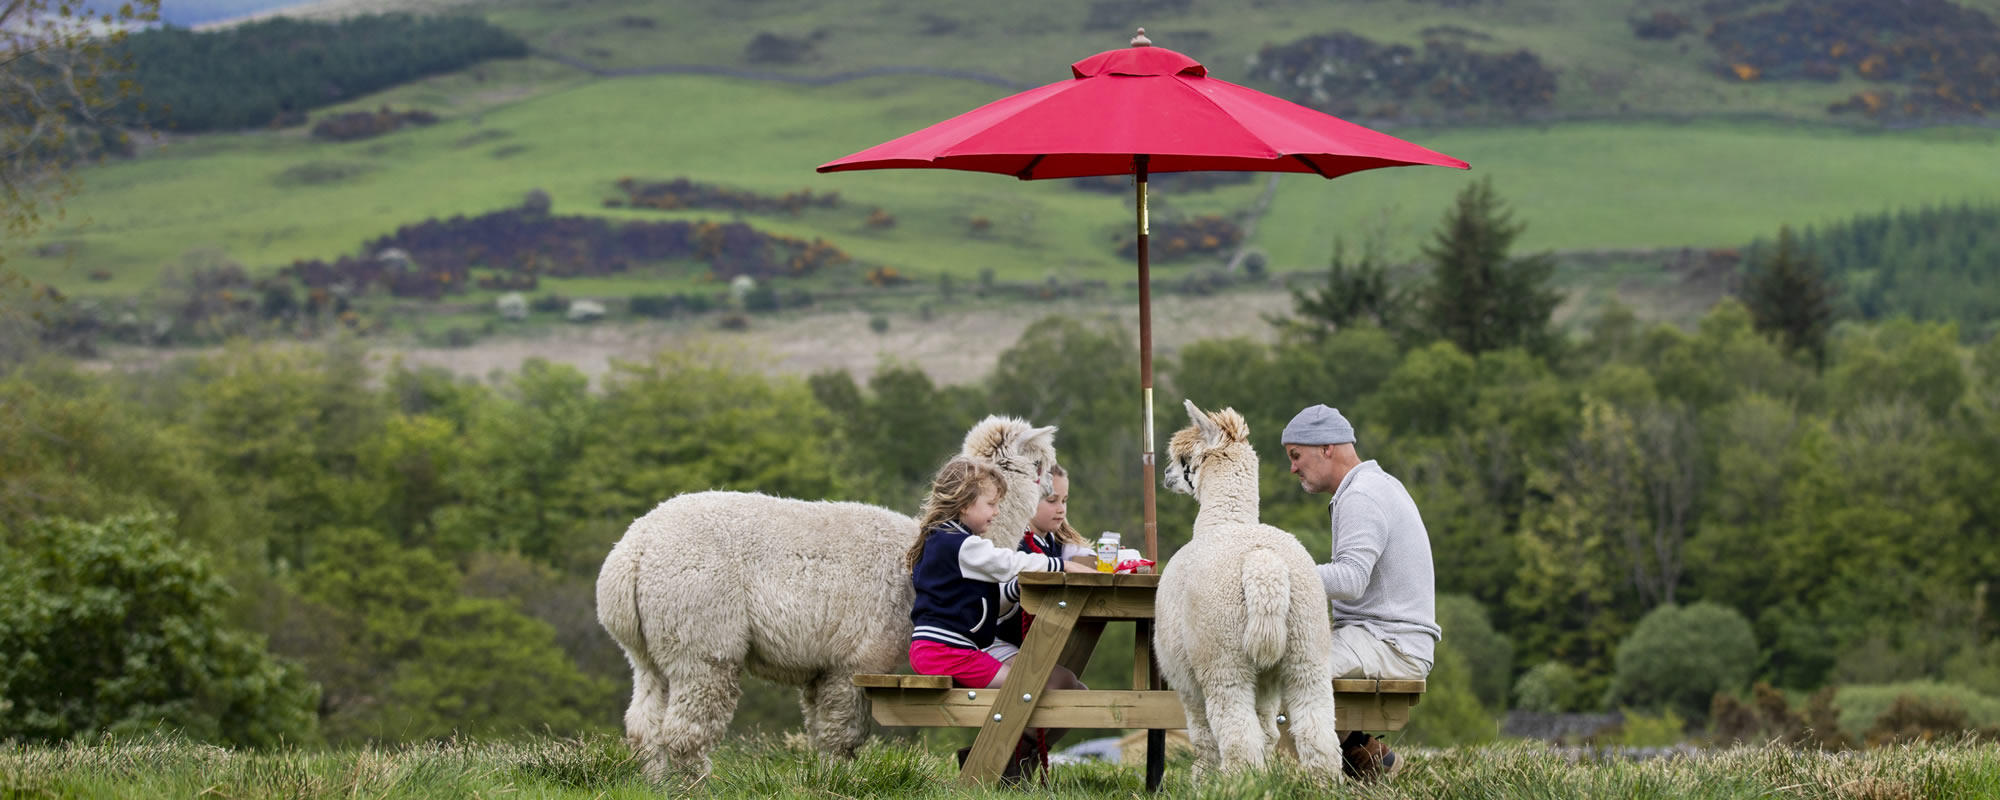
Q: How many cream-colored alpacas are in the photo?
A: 2